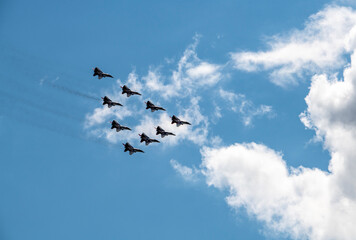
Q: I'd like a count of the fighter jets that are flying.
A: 9